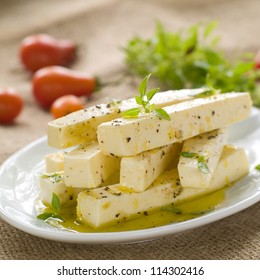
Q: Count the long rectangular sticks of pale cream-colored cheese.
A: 8